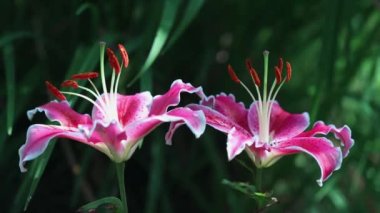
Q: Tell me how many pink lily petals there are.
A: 12